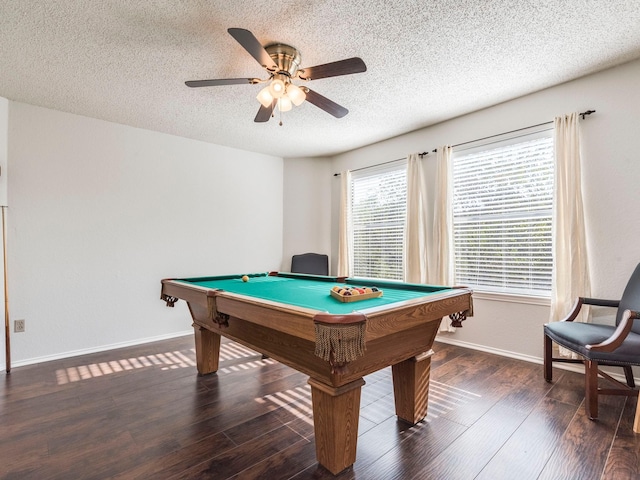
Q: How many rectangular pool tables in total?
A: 1